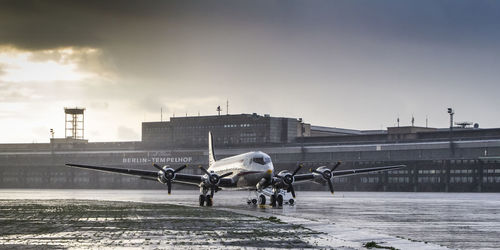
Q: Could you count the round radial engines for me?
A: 4